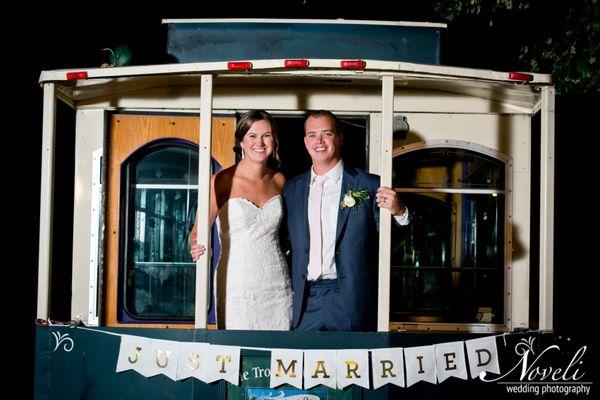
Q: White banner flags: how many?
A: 11